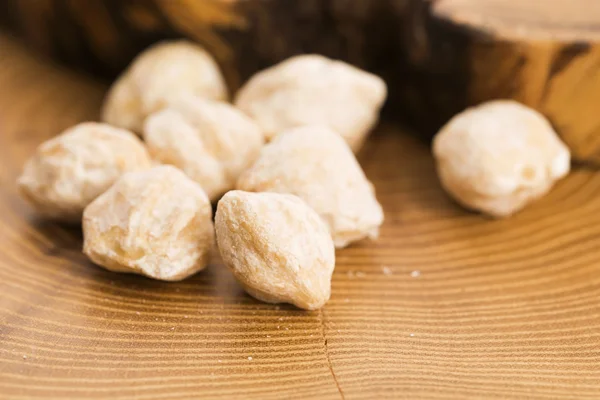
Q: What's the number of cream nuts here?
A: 8